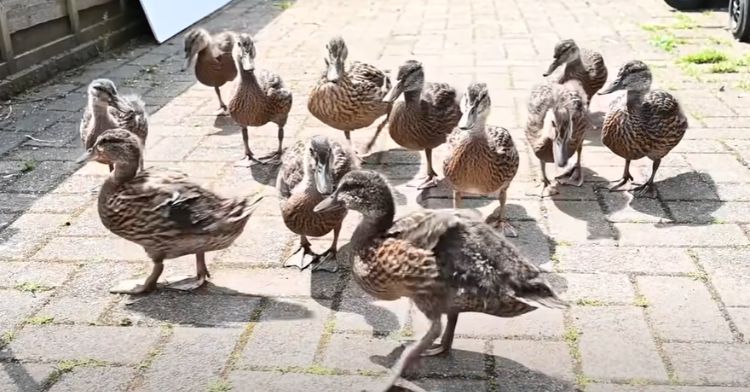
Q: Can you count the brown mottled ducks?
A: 12